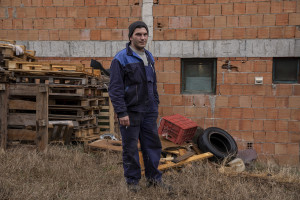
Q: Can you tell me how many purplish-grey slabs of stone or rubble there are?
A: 1